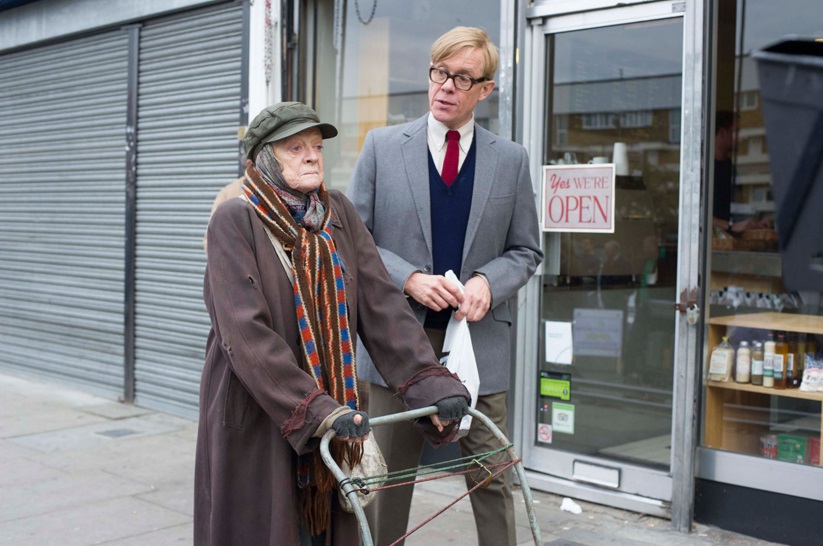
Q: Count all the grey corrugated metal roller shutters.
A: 2